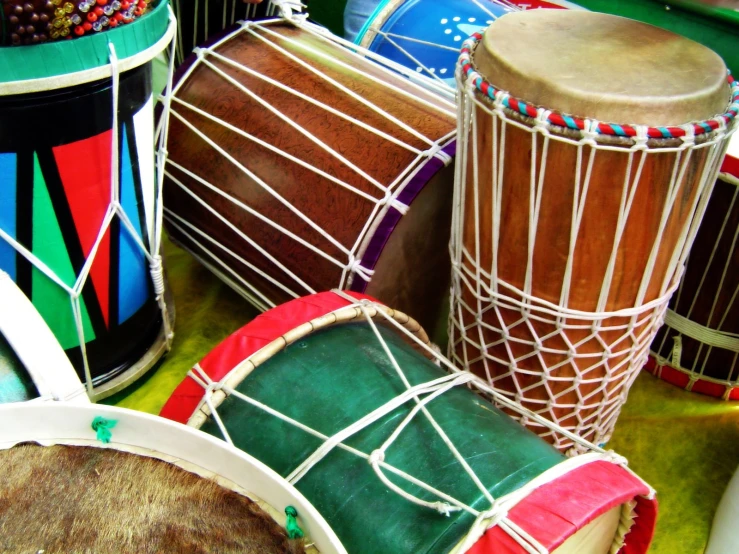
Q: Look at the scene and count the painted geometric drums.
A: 1